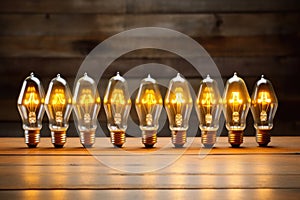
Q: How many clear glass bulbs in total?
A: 9